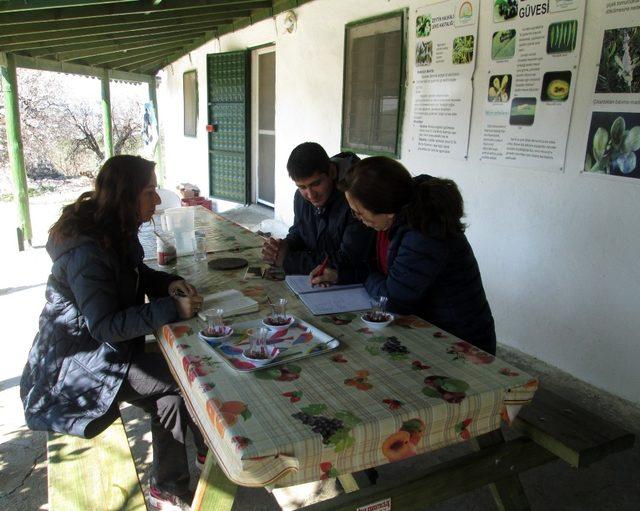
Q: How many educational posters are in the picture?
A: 3